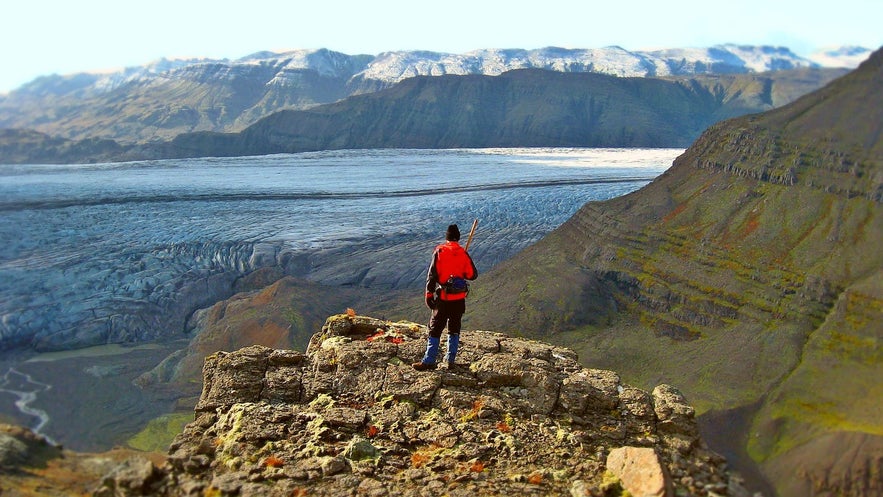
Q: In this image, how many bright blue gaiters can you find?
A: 2